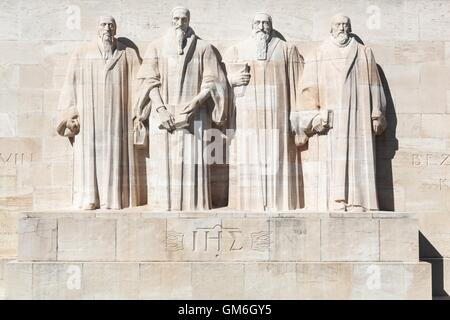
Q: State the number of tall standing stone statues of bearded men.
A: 4